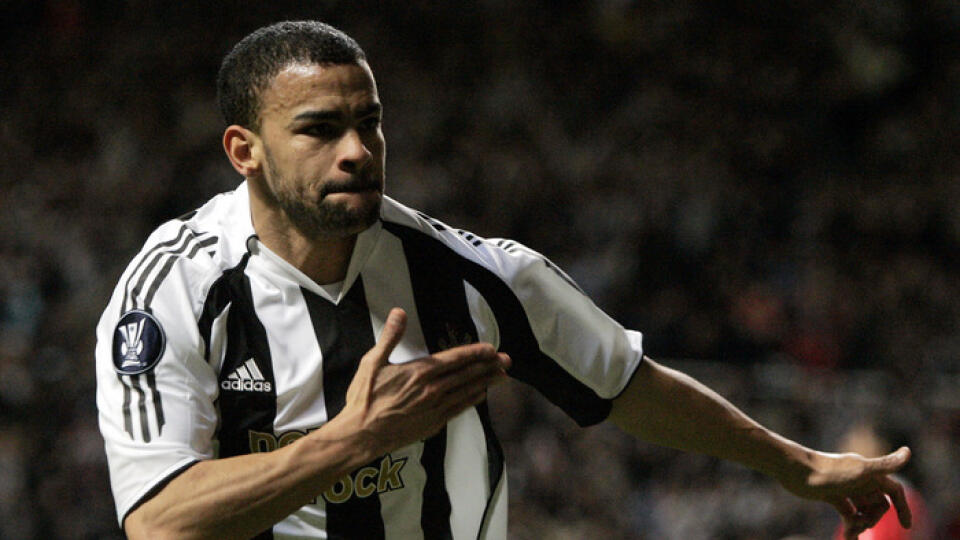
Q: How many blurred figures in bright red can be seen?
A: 1